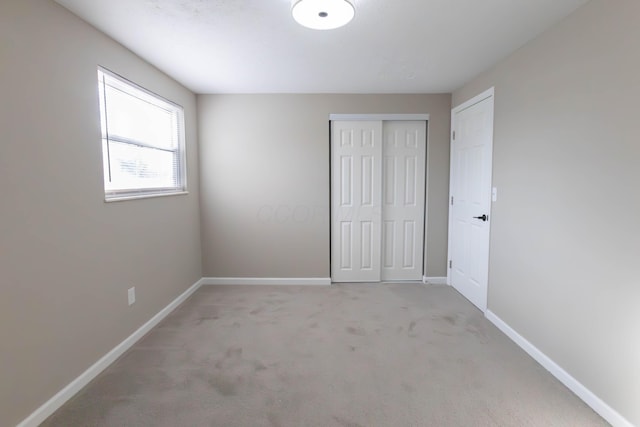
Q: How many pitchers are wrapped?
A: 0